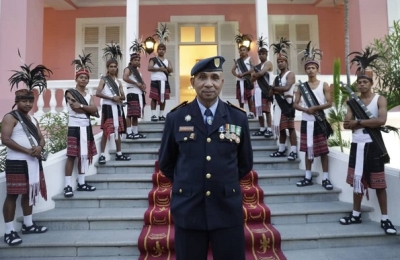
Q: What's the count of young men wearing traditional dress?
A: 10